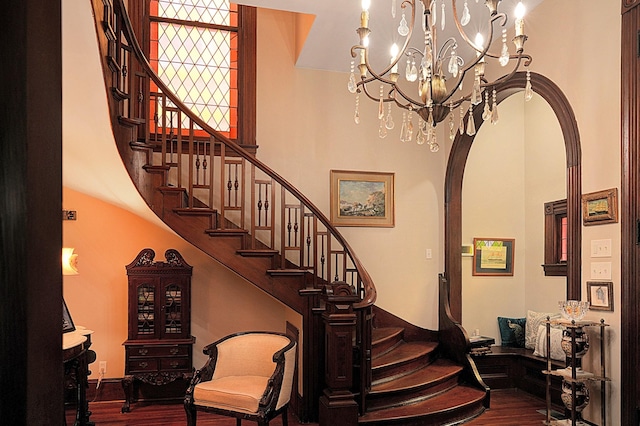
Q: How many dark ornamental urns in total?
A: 2